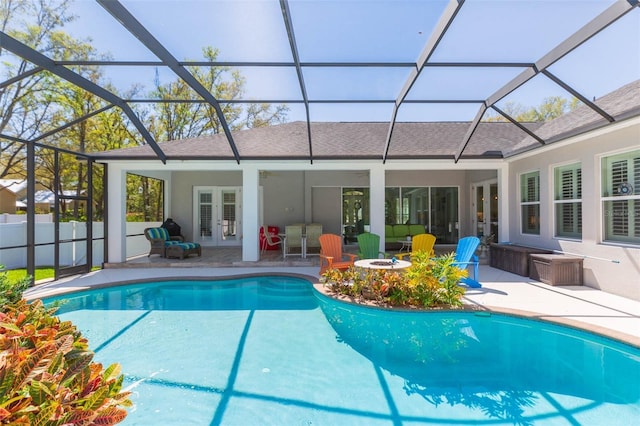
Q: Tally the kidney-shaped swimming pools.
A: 1